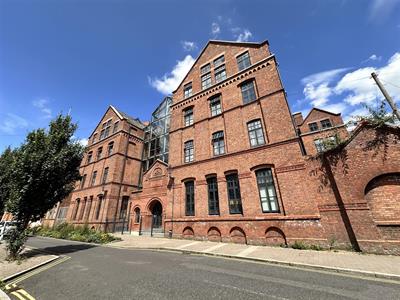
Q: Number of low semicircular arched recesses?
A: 4